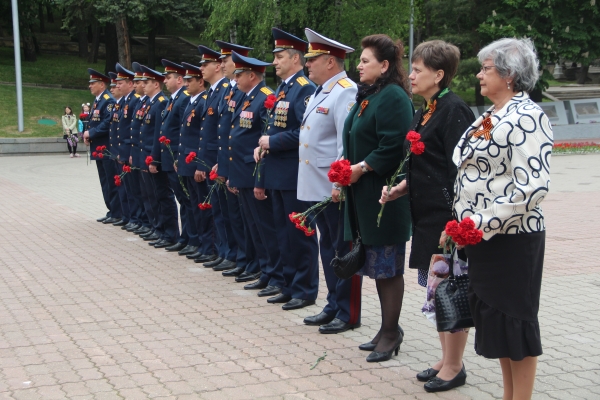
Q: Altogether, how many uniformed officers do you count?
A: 12